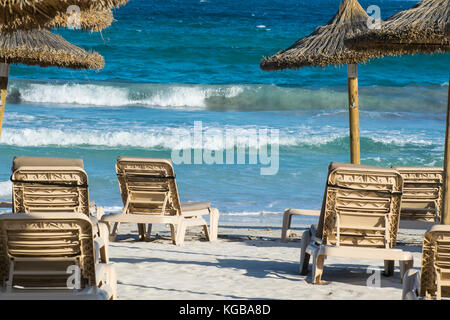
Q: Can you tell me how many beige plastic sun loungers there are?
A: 6